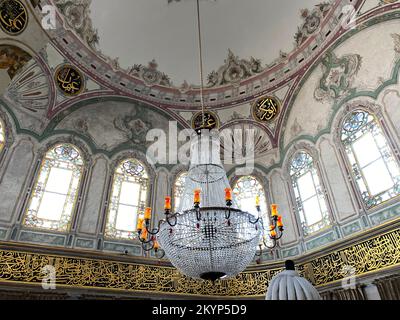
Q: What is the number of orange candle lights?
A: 11